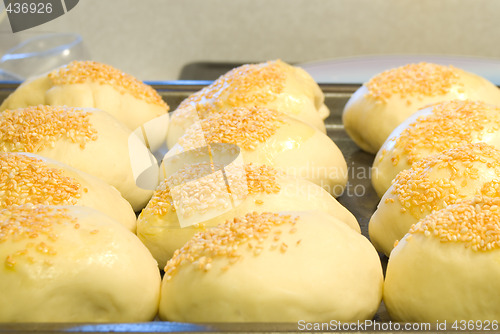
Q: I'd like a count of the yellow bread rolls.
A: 12